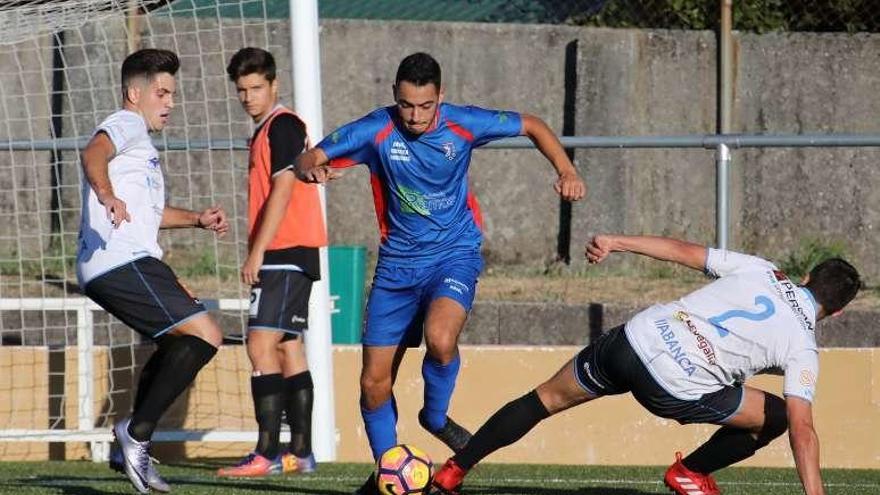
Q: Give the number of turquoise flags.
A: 0